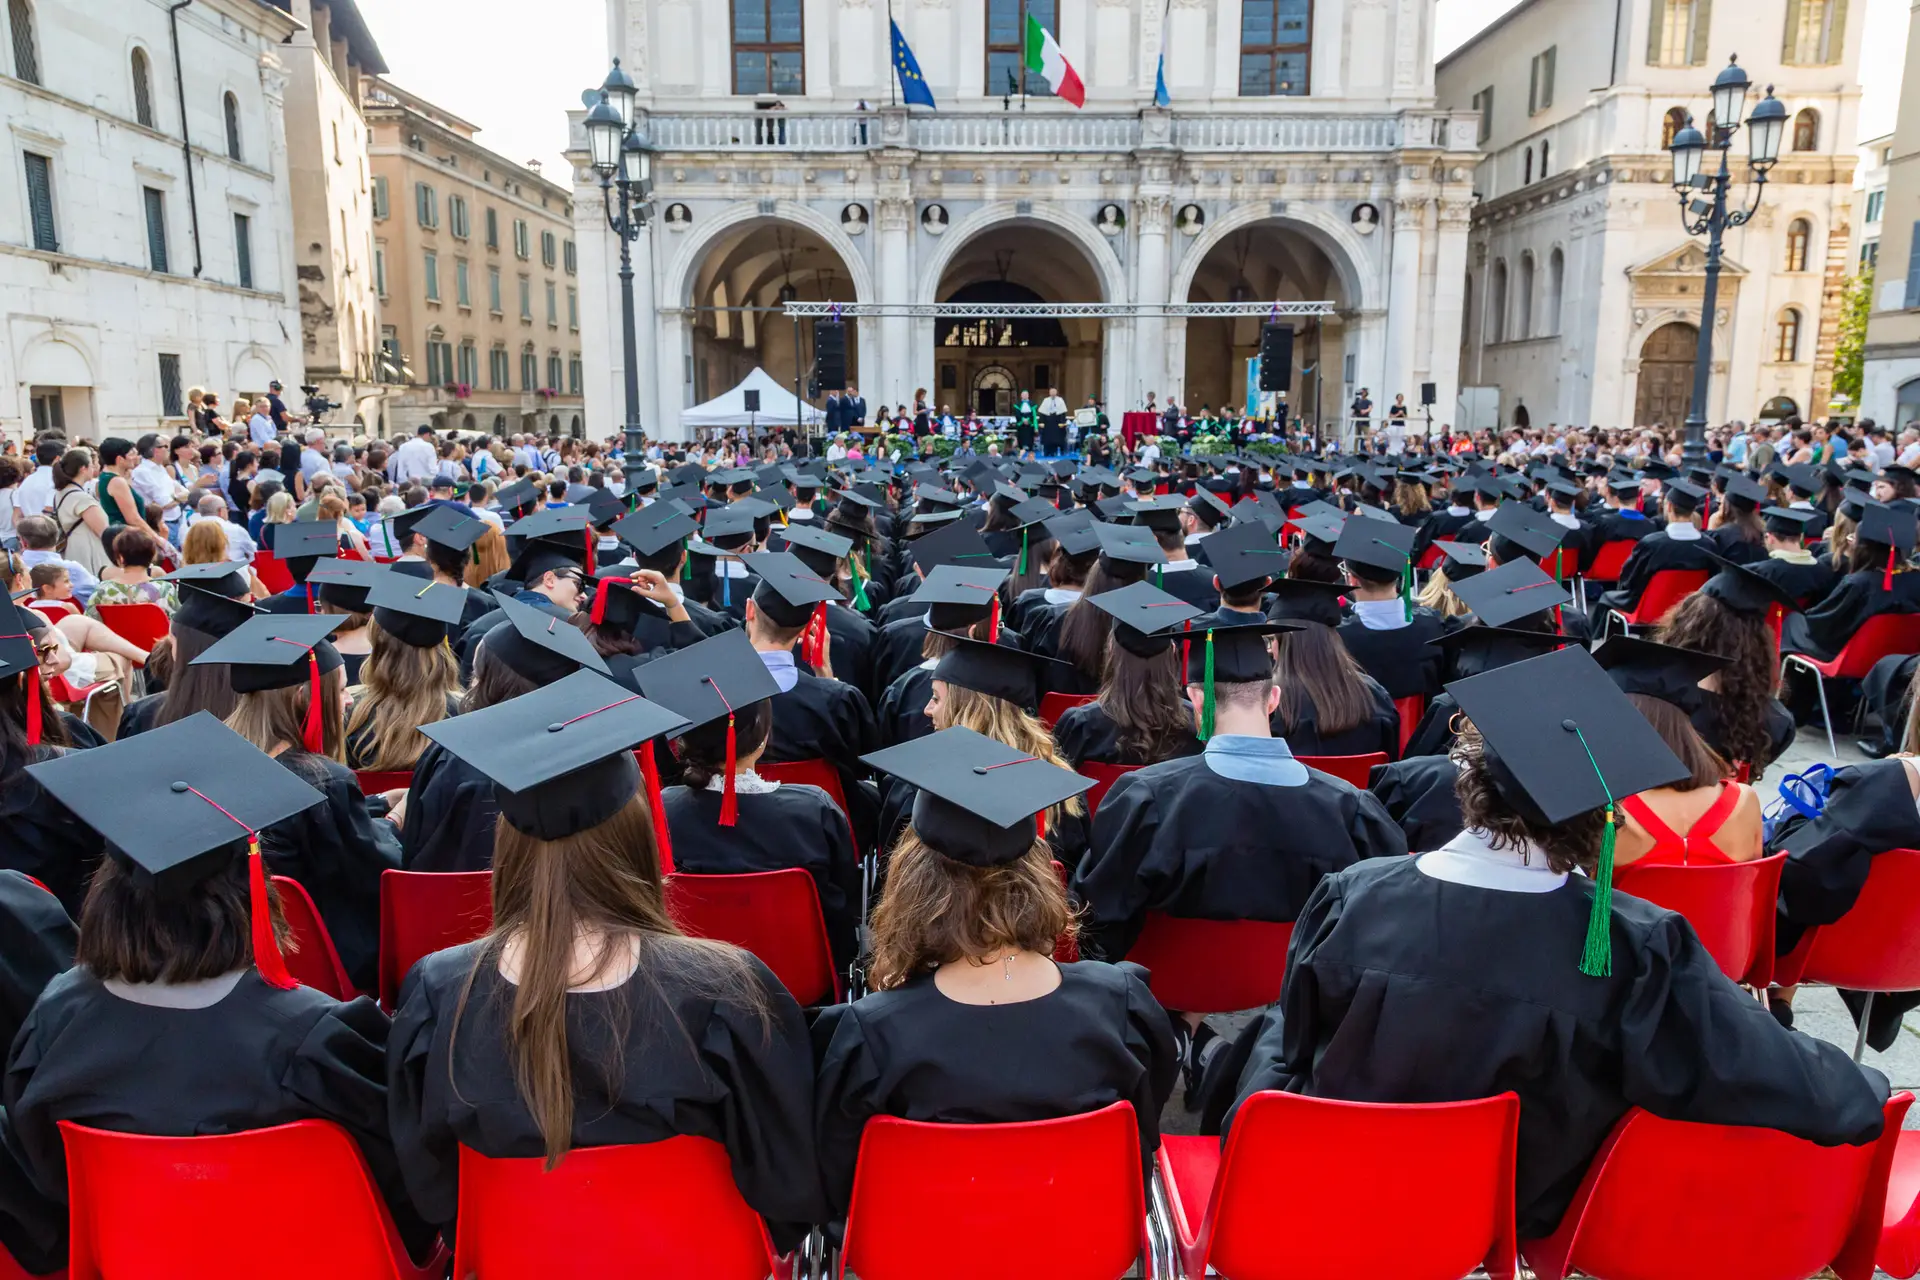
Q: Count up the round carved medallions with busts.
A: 6